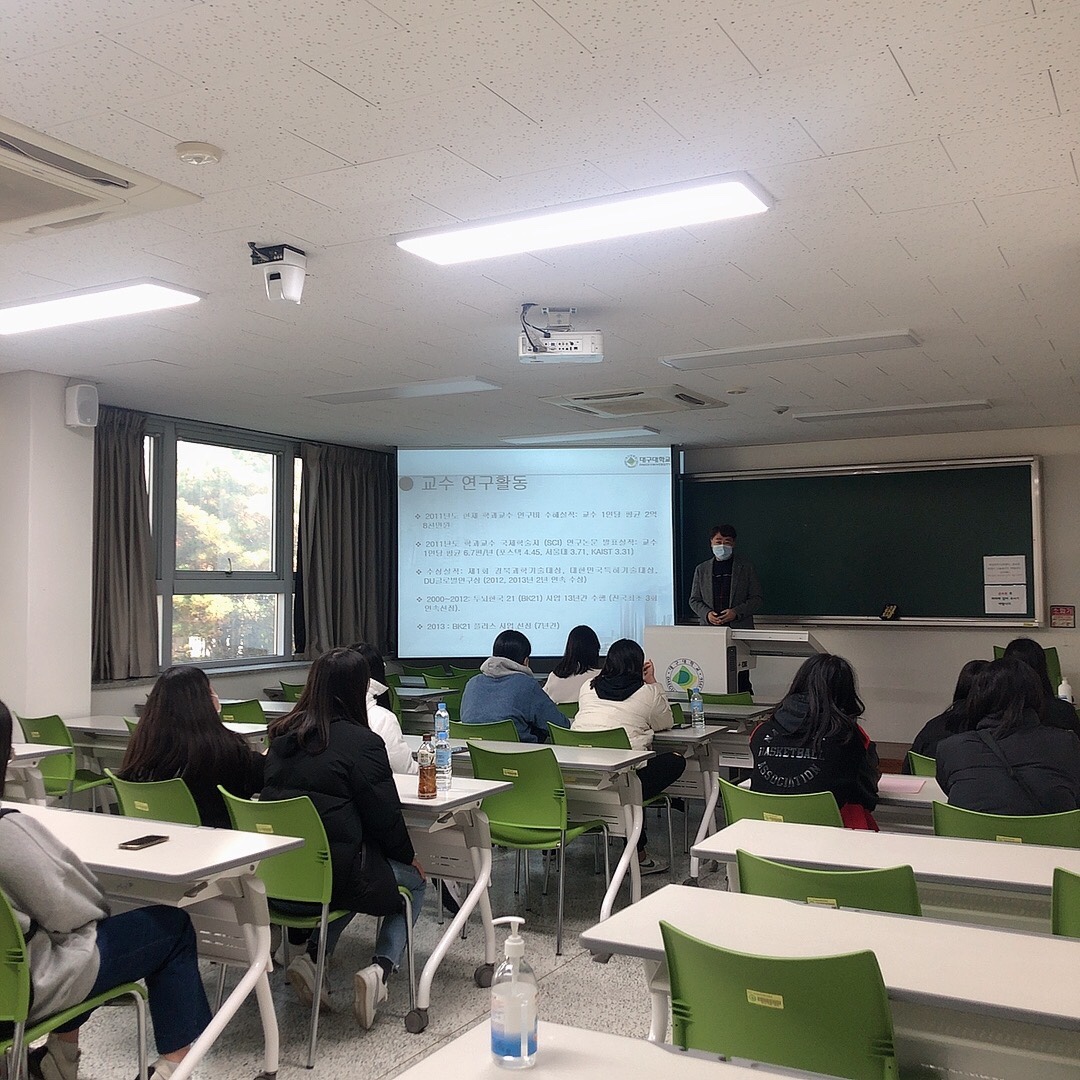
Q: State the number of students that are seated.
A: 11